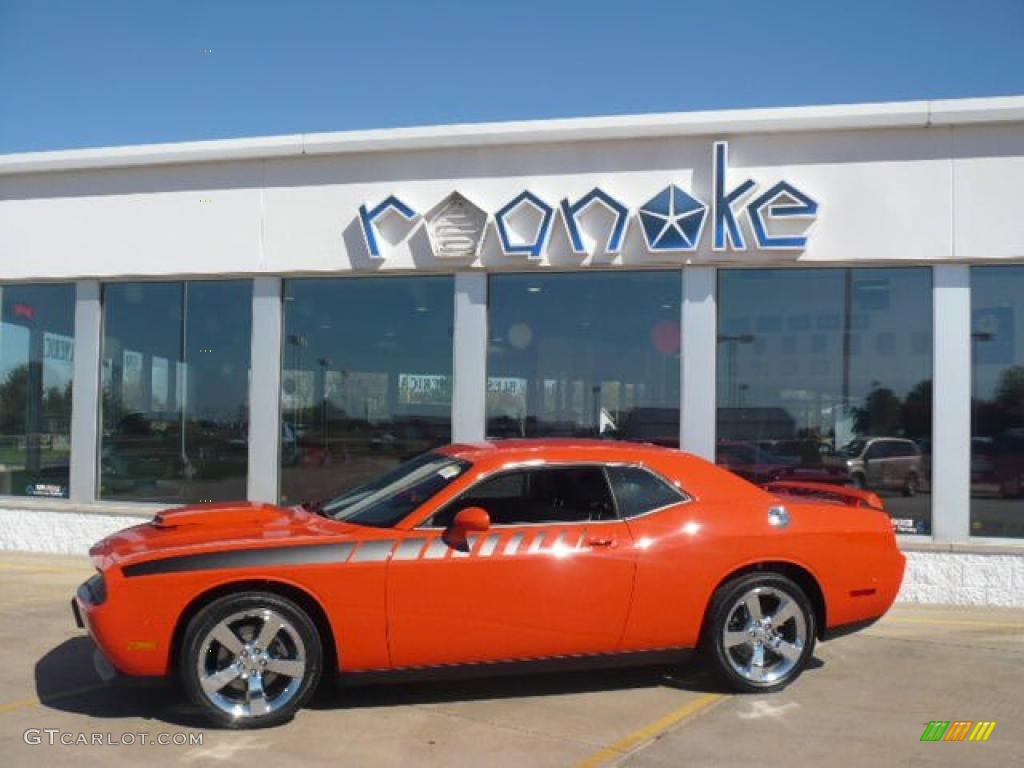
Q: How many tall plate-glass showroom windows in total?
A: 6